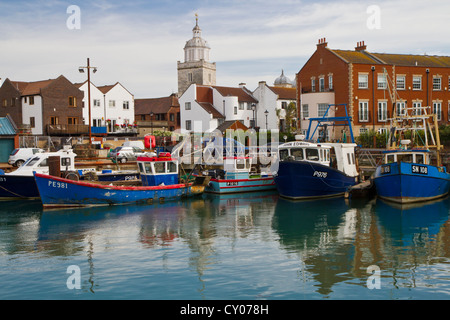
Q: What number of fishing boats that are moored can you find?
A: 5